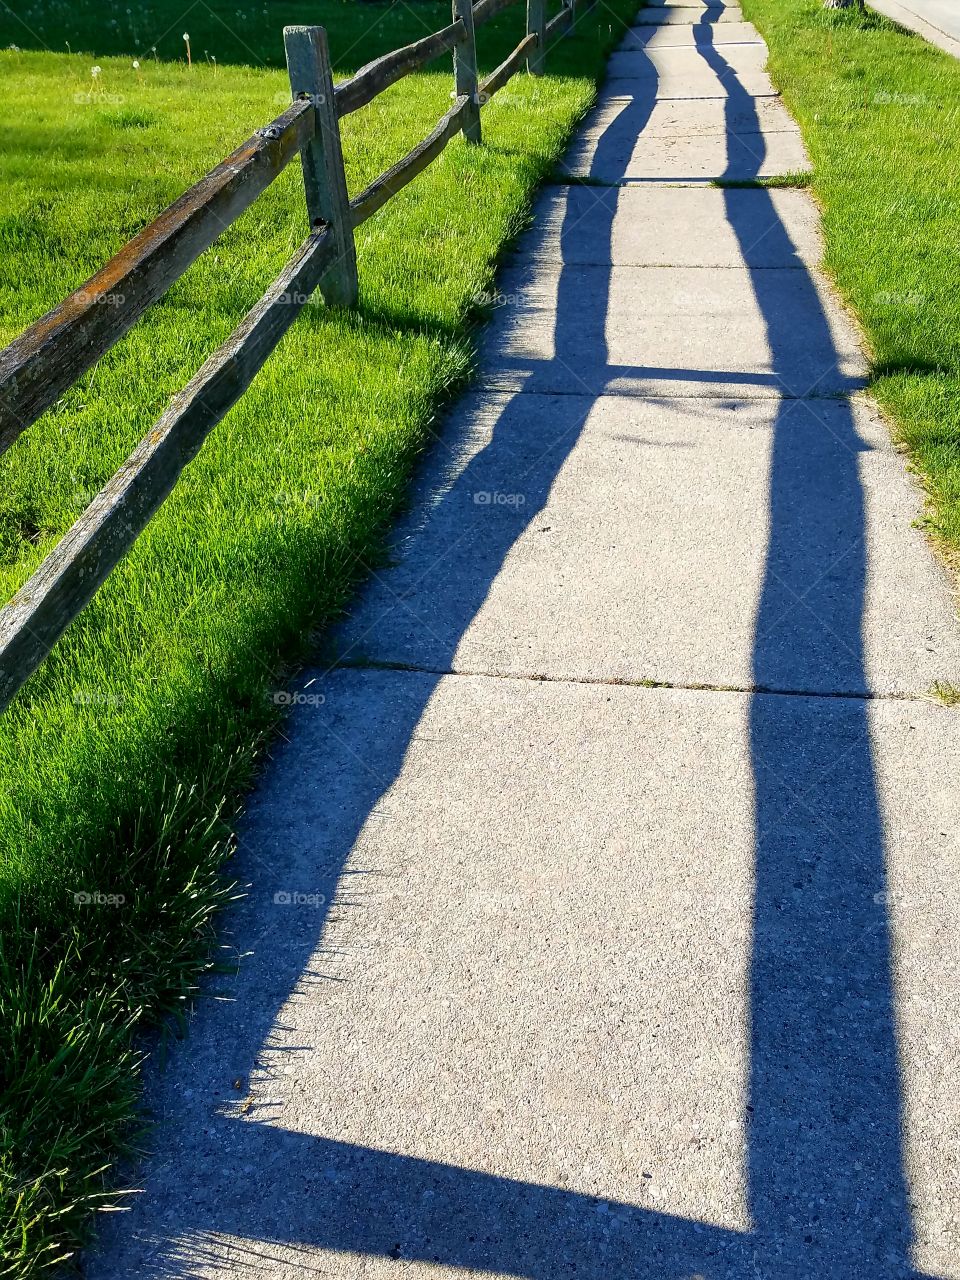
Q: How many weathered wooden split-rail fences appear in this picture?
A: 1